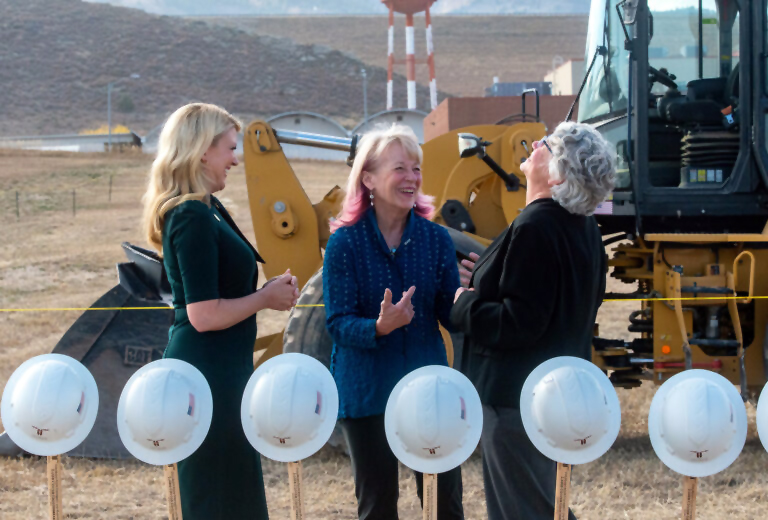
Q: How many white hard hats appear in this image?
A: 7